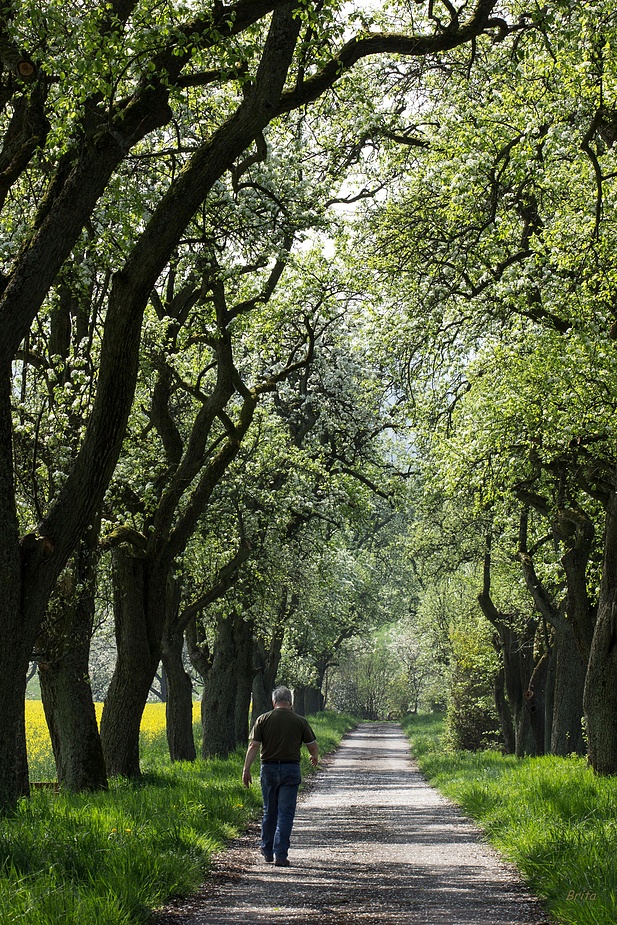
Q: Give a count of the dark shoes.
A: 2